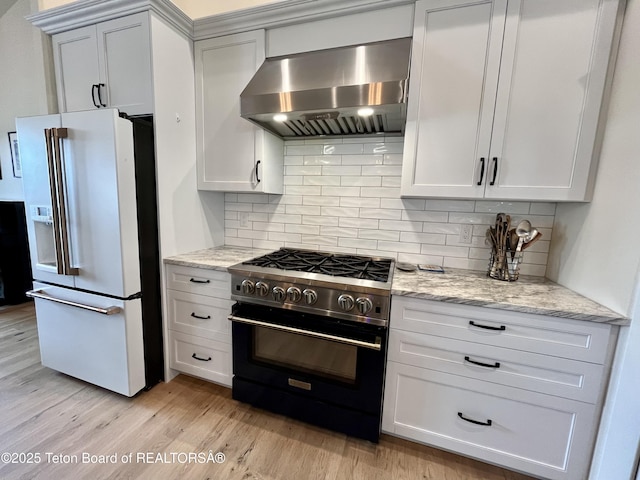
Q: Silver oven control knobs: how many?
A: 7